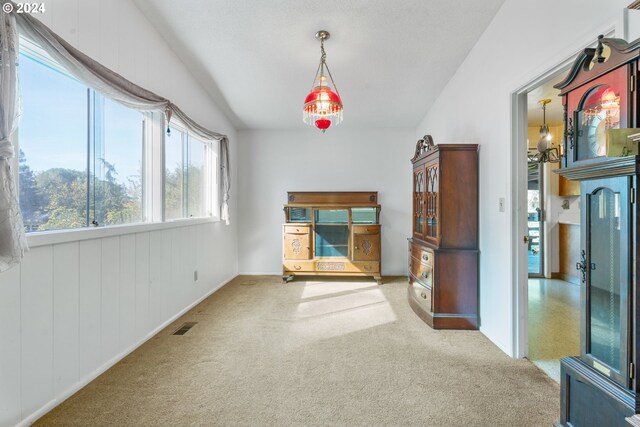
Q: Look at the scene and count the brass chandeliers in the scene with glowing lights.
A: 1